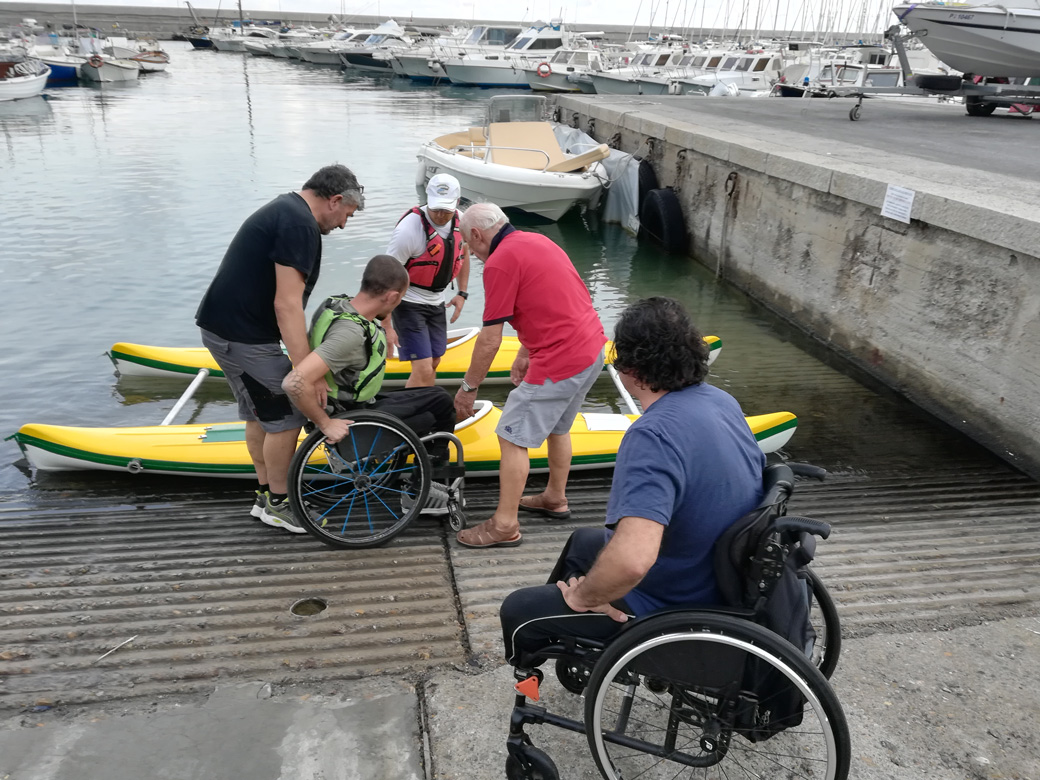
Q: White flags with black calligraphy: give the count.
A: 0